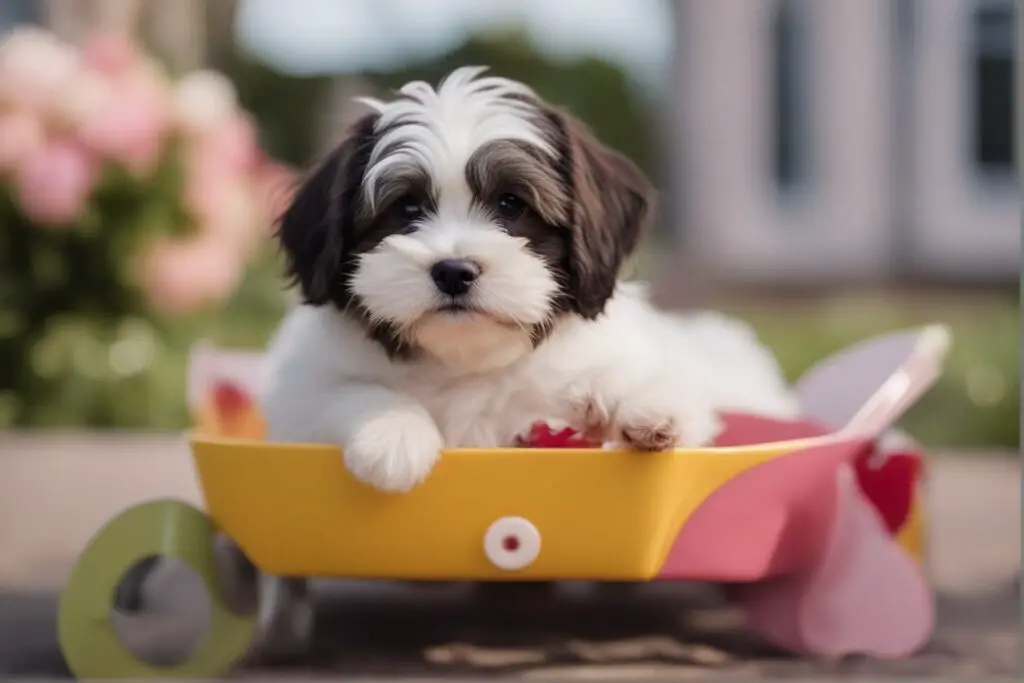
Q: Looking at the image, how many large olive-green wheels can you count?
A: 1